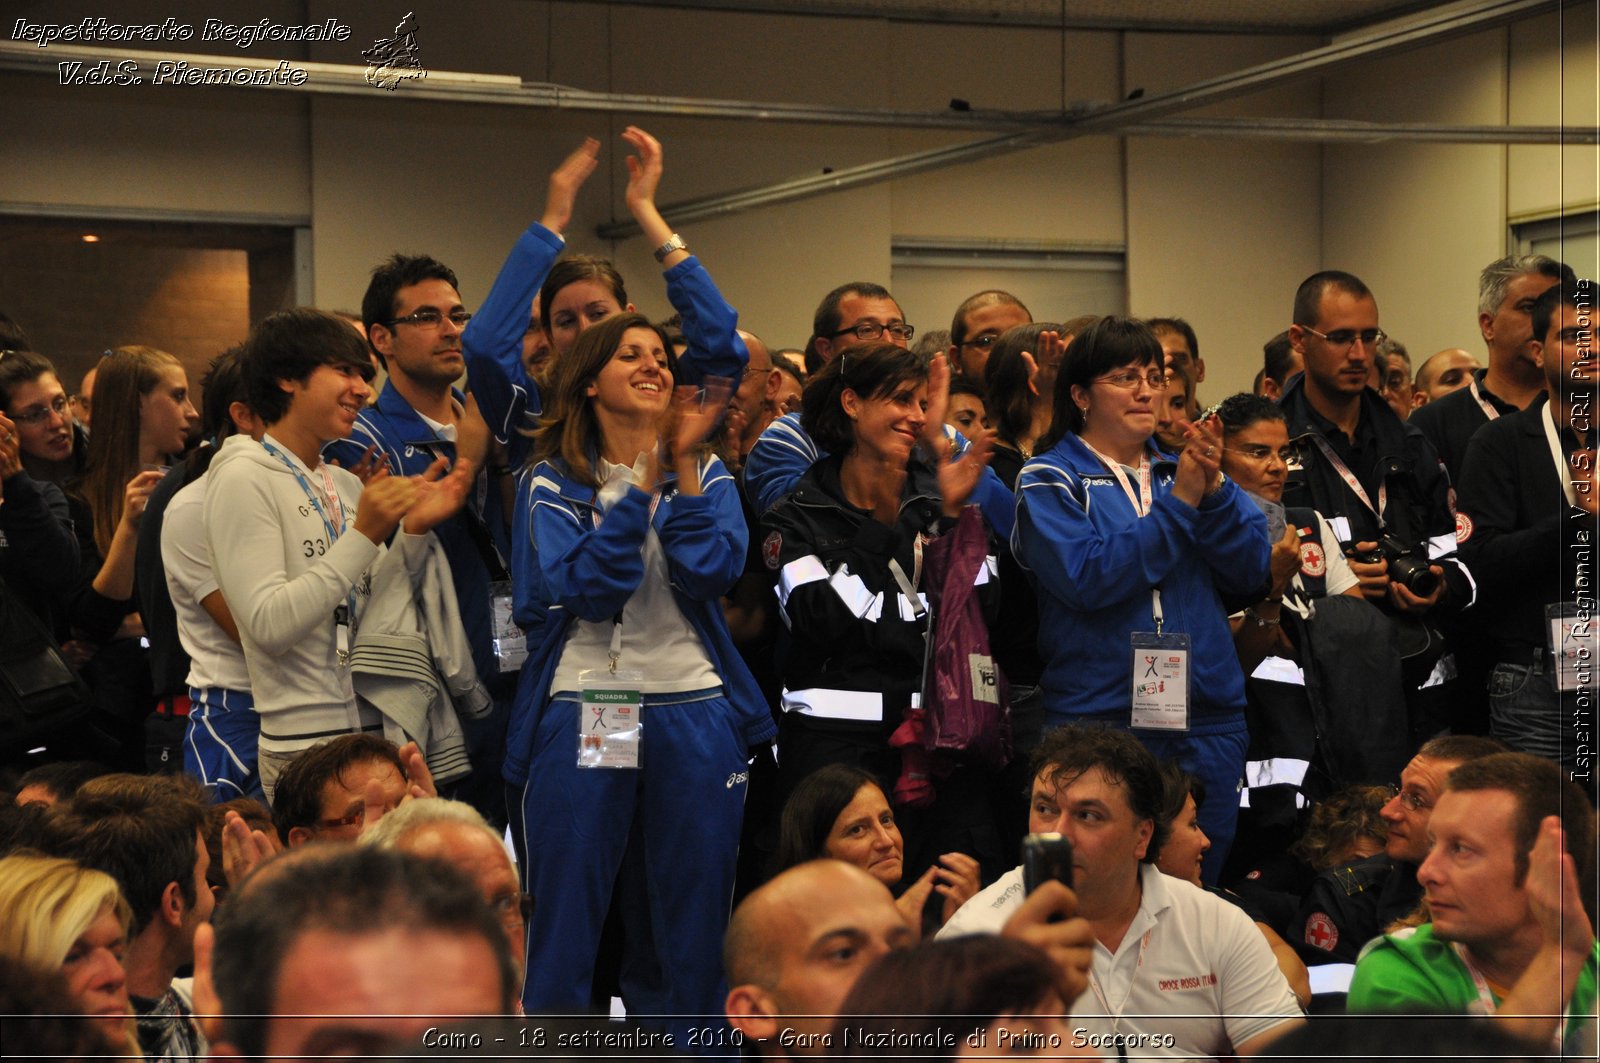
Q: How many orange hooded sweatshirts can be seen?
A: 0